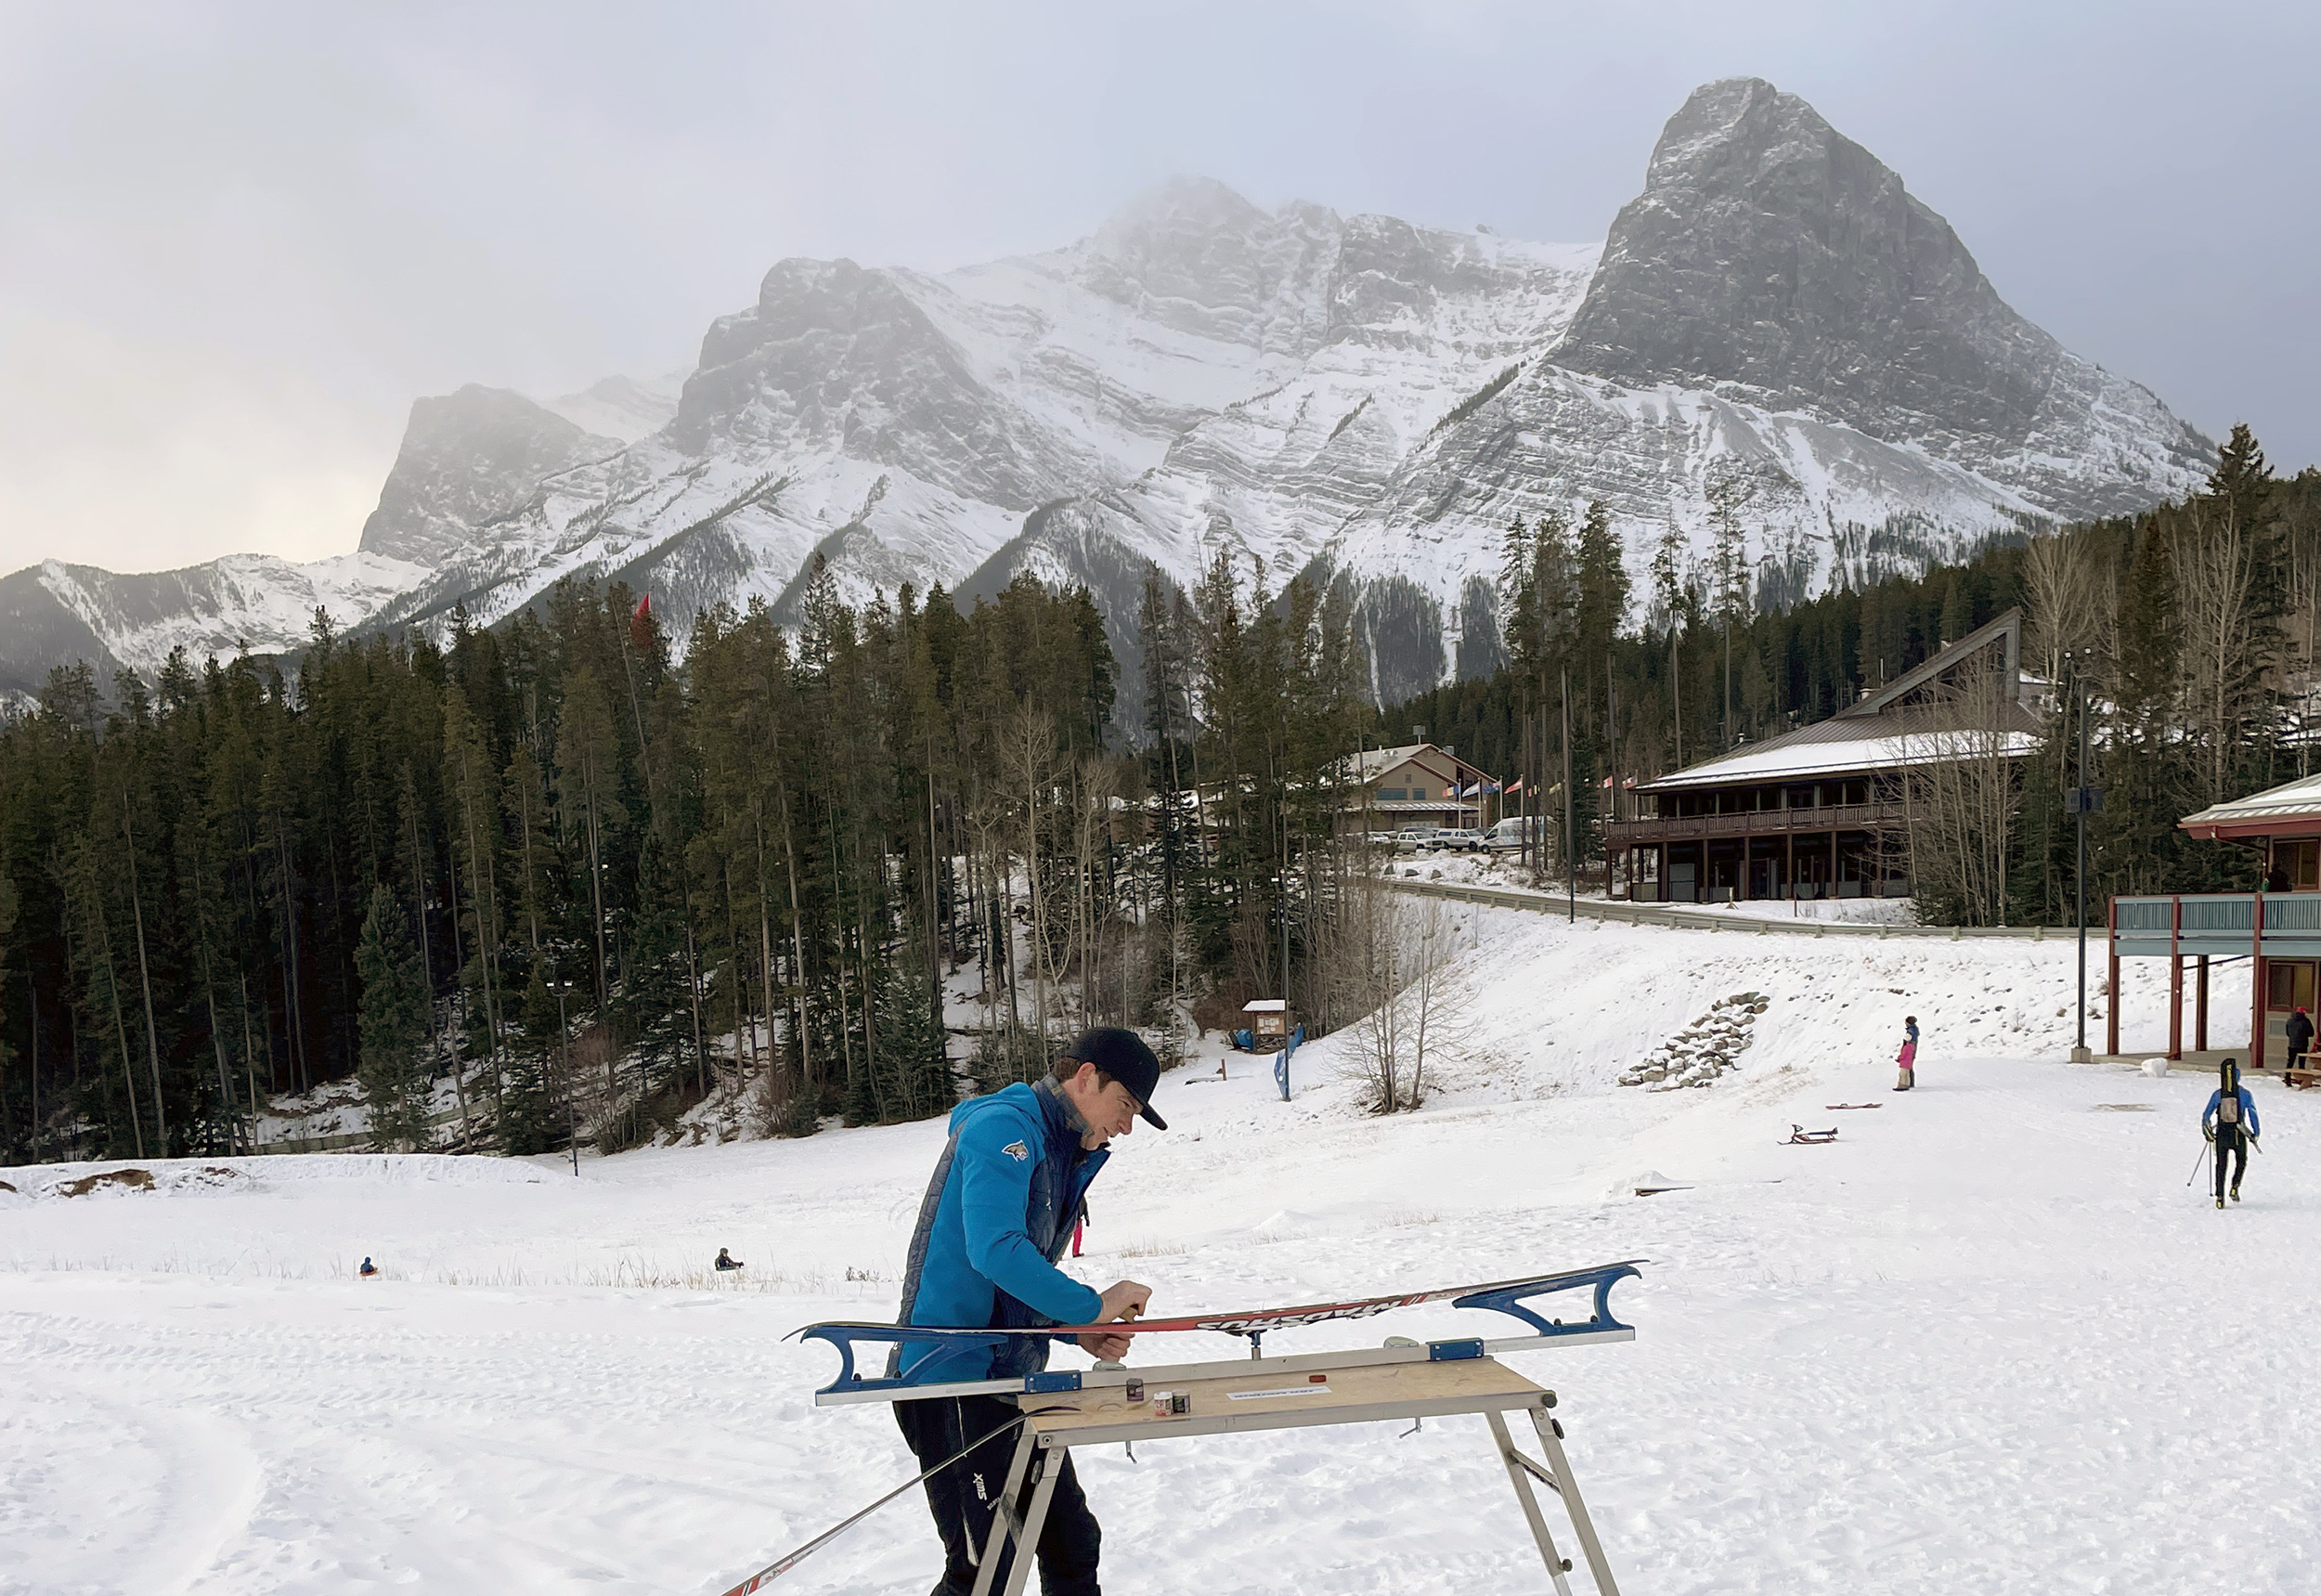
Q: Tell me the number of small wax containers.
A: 3